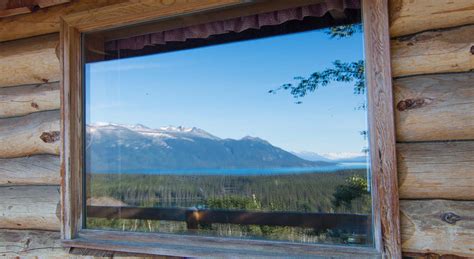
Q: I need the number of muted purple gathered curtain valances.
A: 1